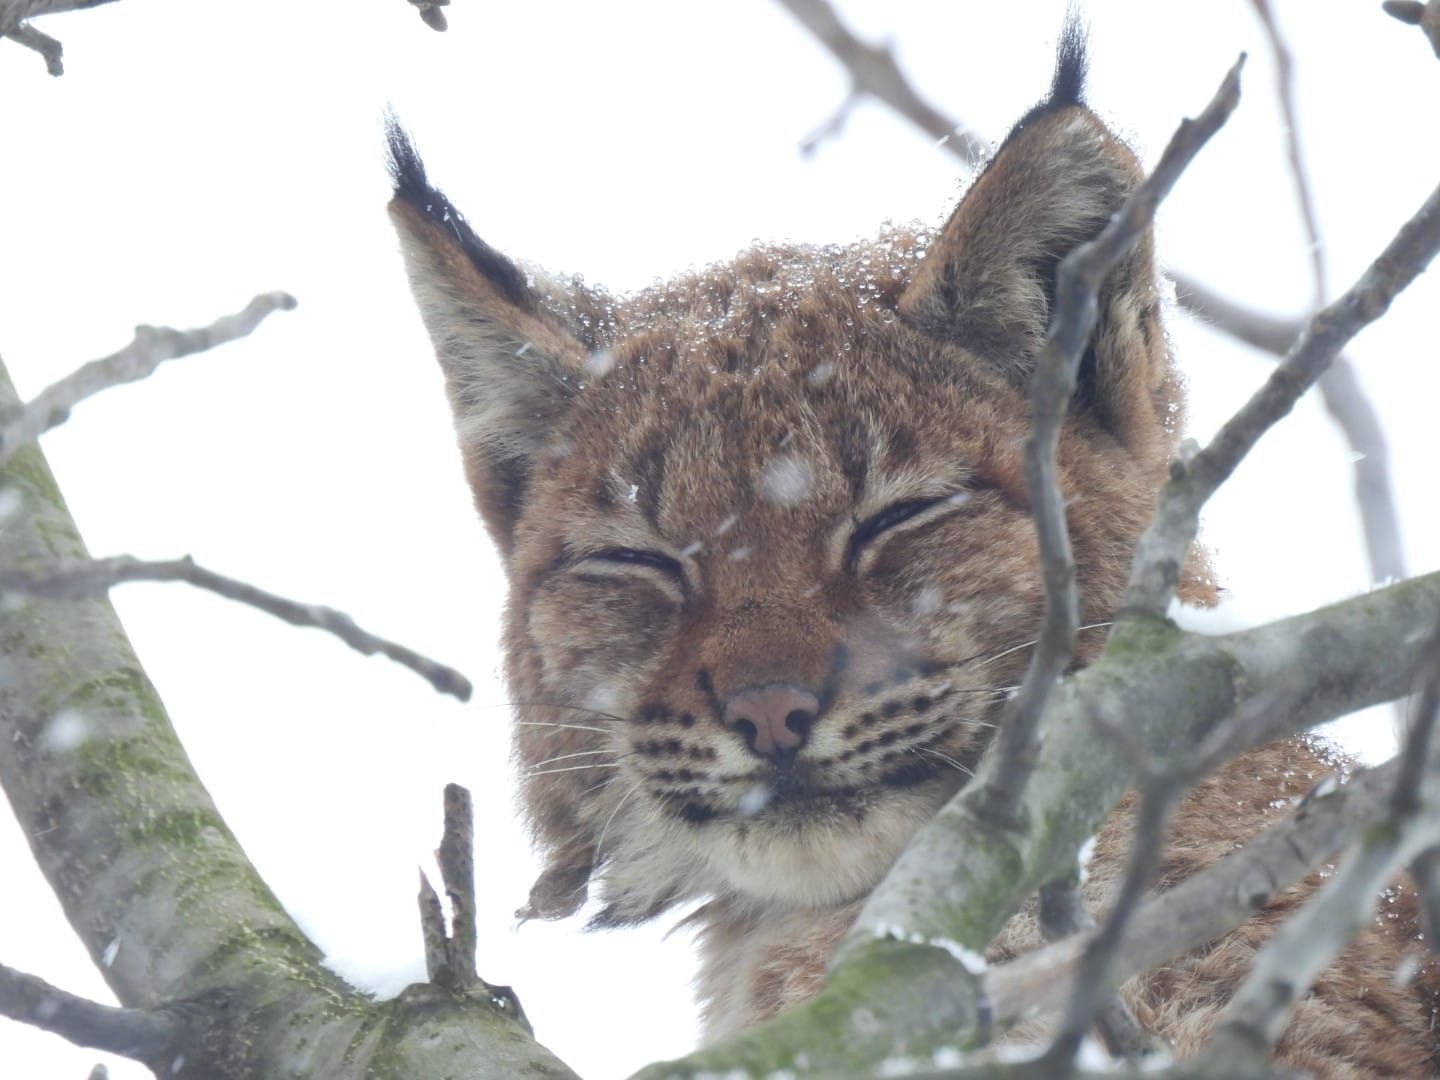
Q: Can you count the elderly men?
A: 0